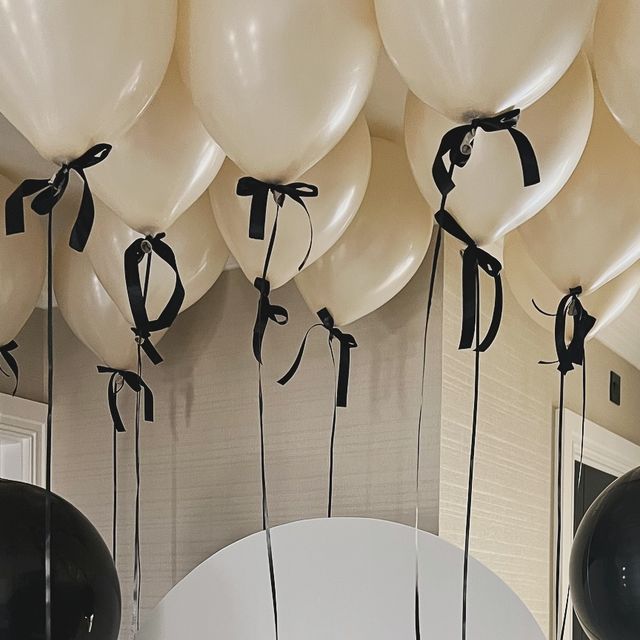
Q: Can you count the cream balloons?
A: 13